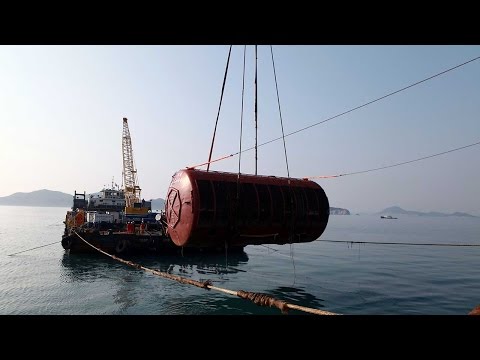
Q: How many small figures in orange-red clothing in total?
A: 3